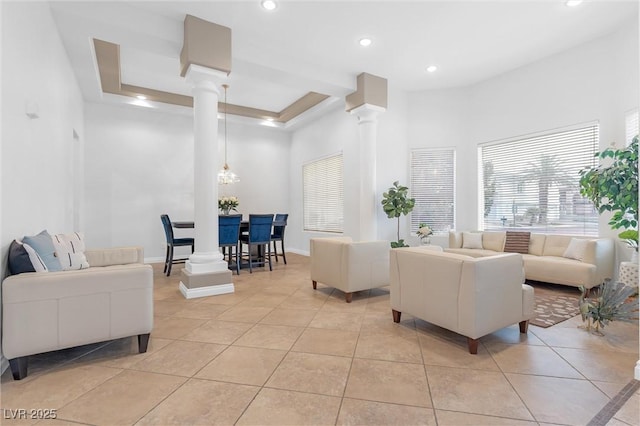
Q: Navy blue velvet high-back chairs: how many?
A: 4